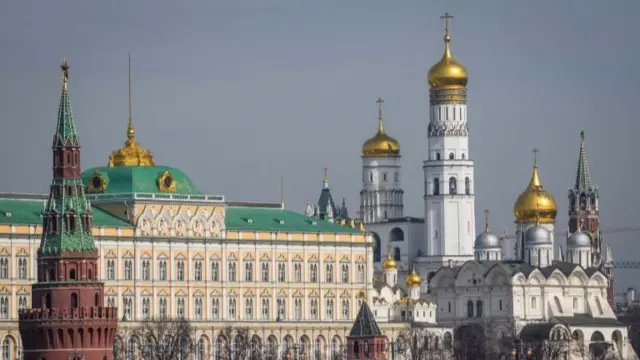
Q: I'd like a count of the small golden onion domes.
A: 2